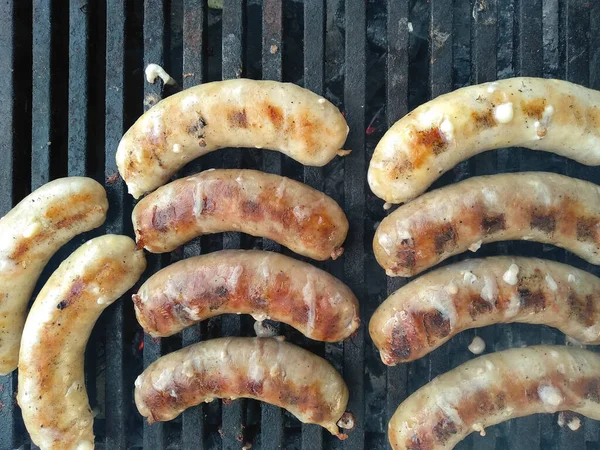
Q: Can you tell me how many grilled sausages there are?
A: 10